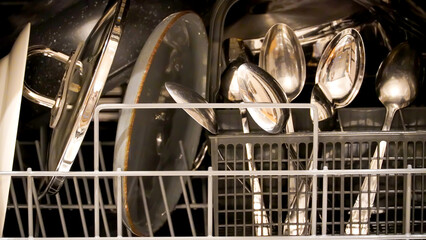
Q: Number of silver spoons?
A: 7